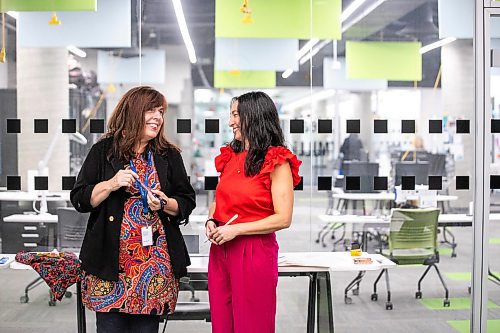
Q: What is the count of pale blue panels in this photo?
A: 5